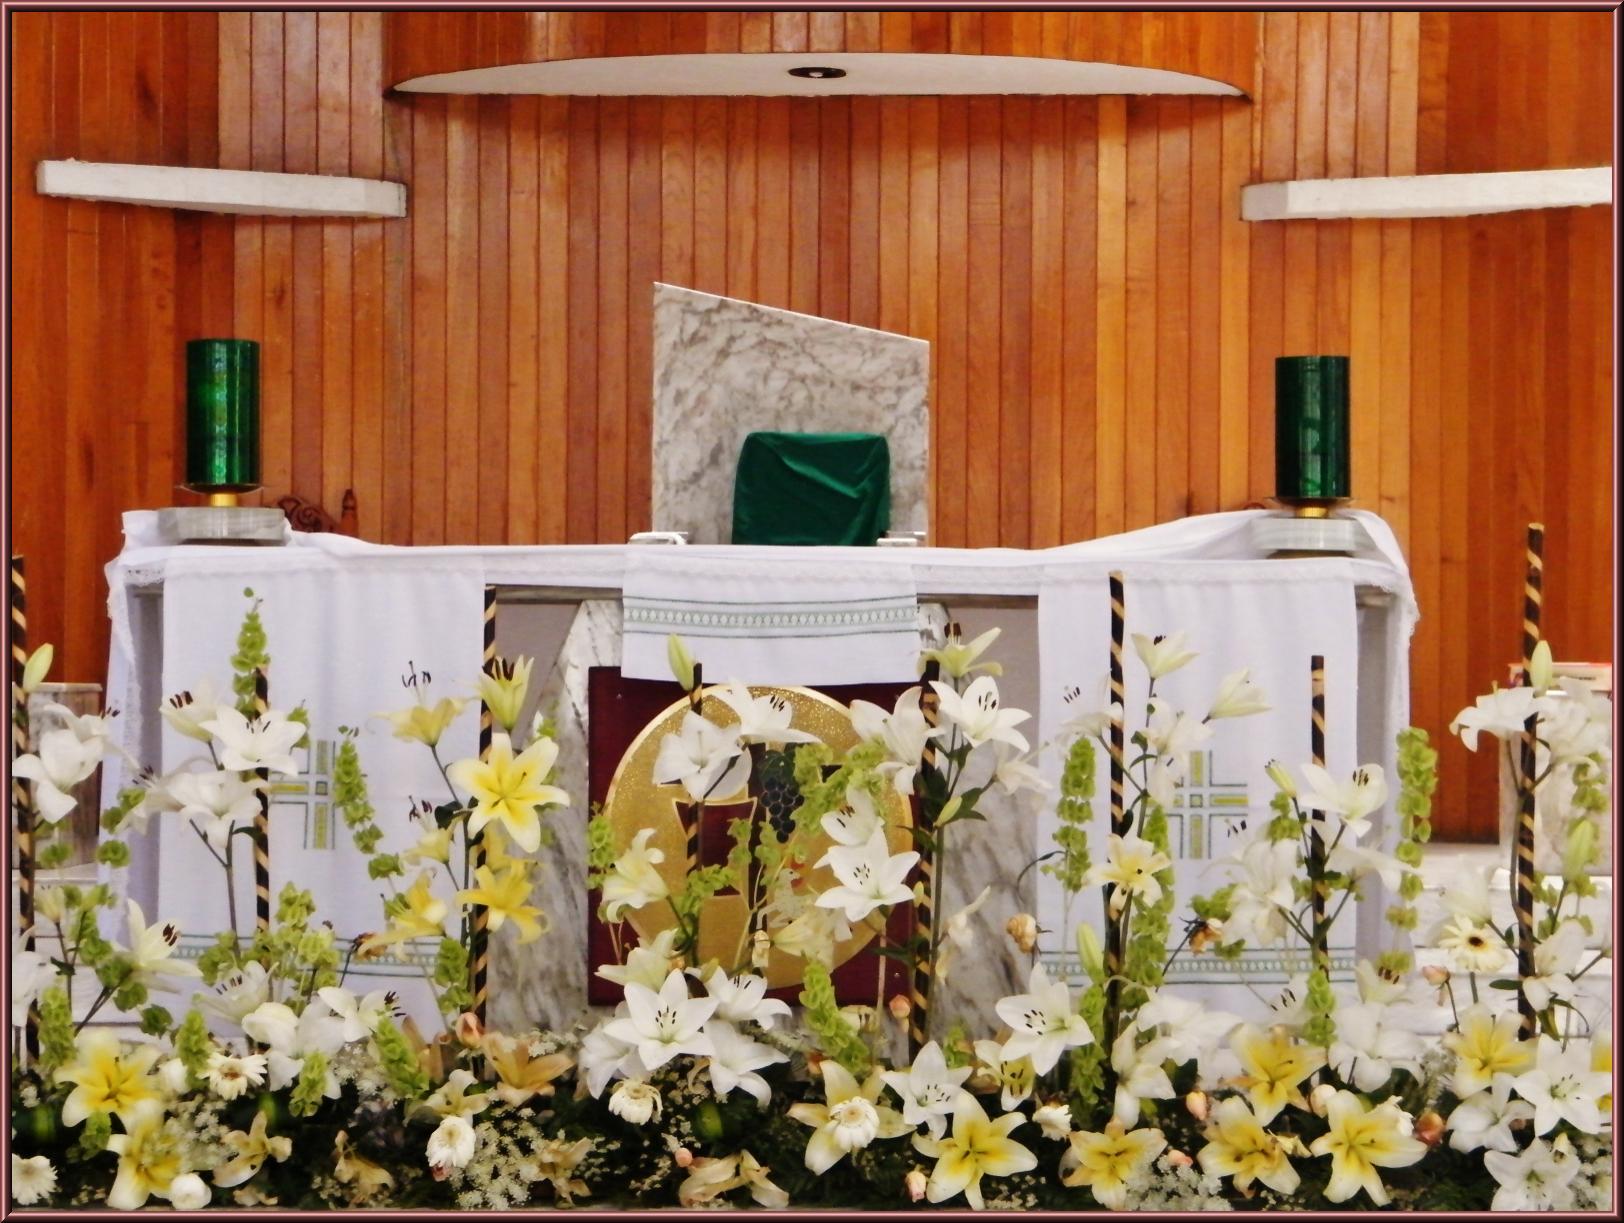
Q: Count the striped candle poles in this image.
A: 8